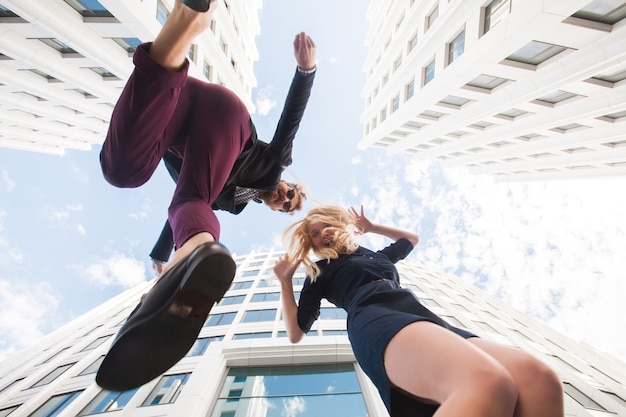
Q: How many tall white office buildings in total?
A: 3